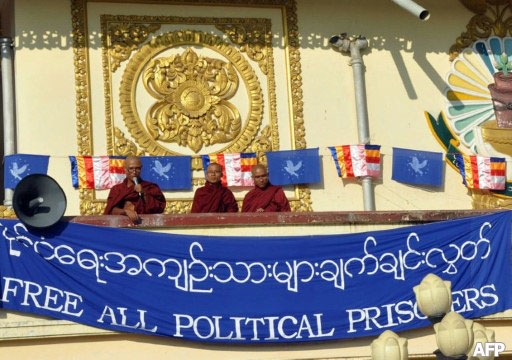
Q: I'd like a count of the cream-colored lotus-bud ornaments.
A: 4